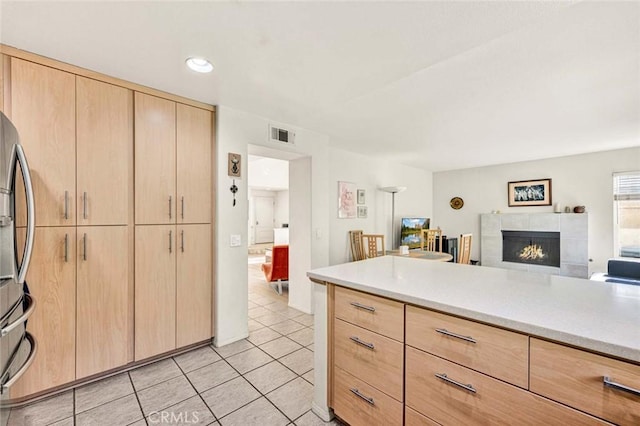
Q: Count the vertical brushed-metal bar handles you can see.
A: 8